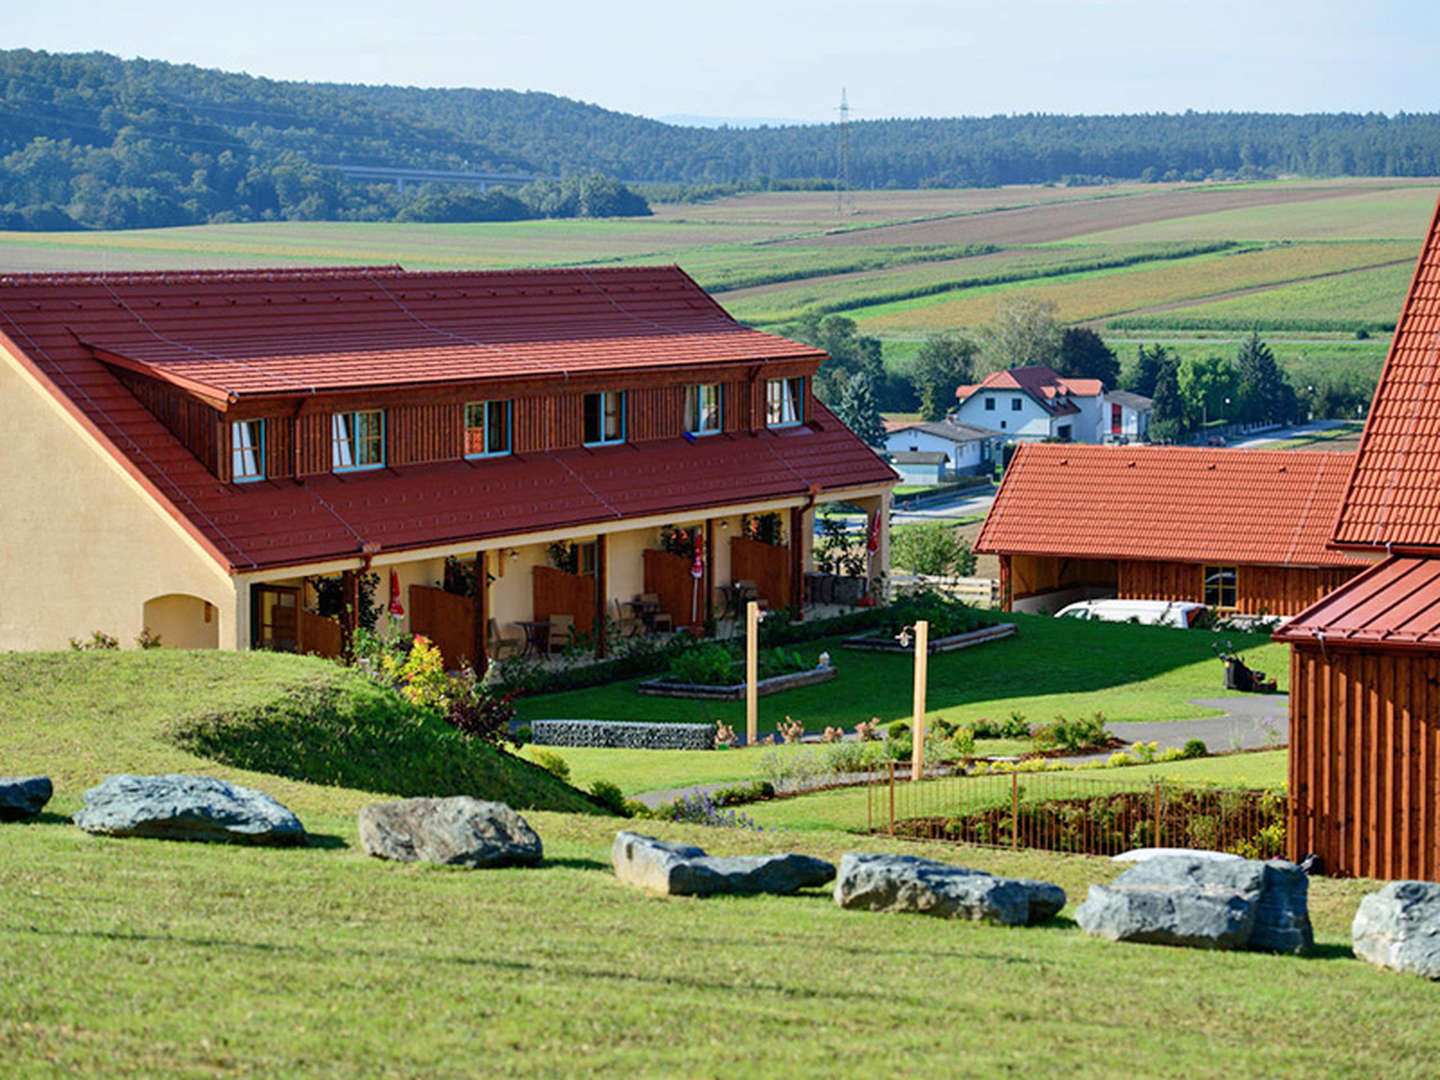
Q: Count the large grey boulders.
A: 7